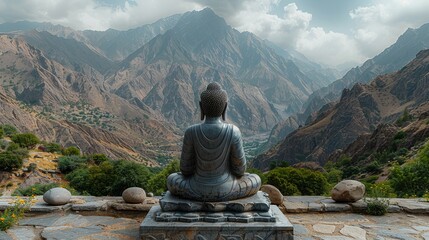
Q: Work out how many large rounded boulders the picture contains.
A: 4